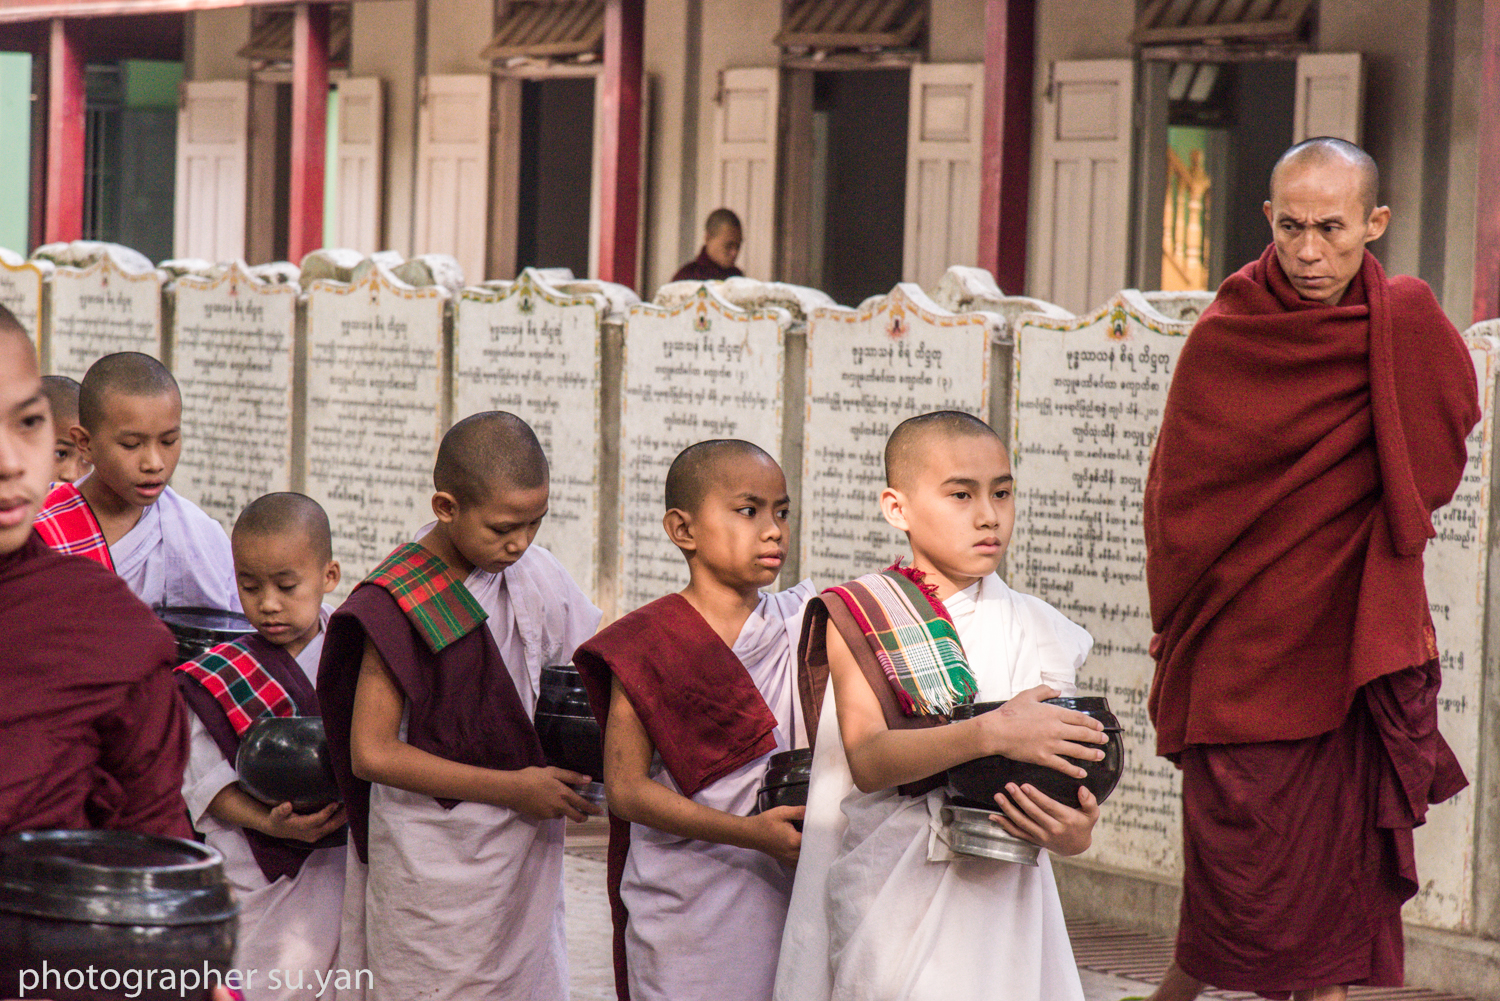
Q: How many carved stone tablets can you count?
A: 9